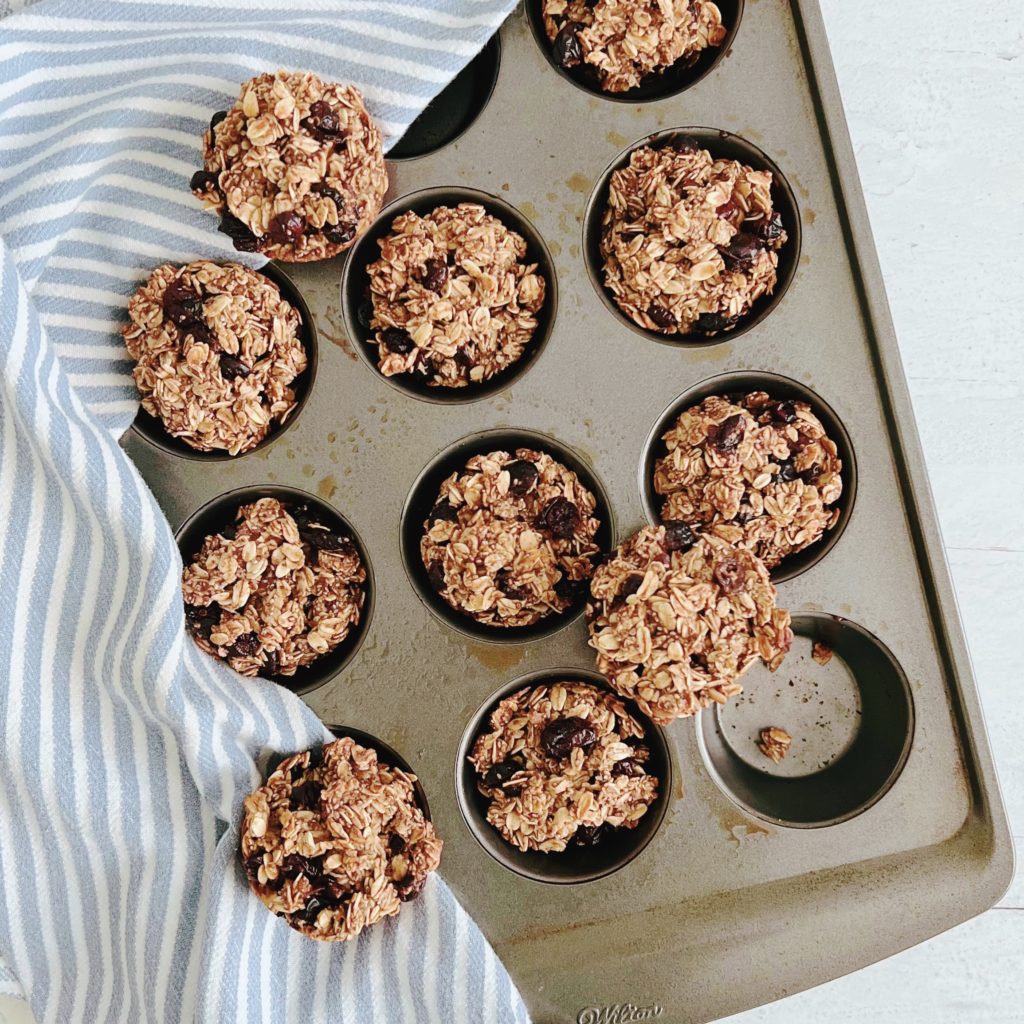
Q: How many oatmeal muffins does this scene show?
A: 11